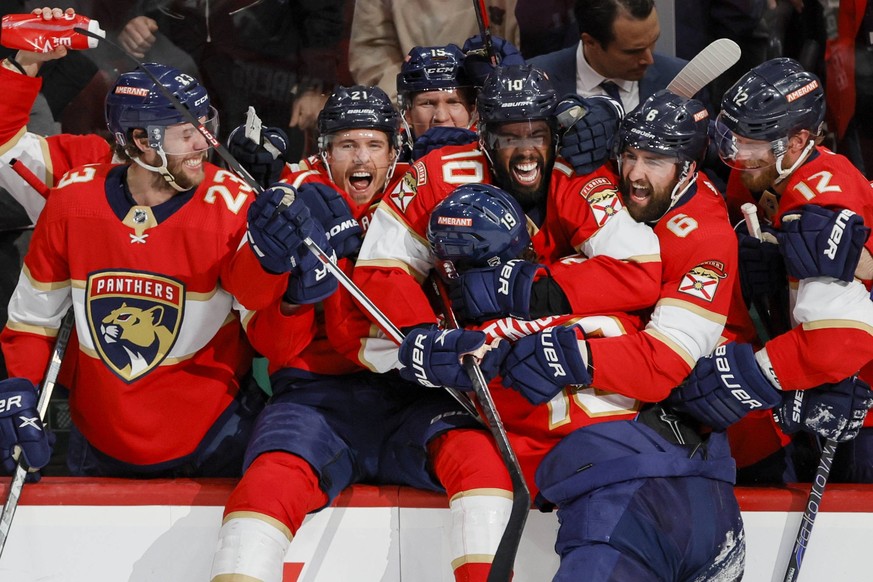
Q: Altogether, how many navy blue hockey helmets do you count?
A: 7